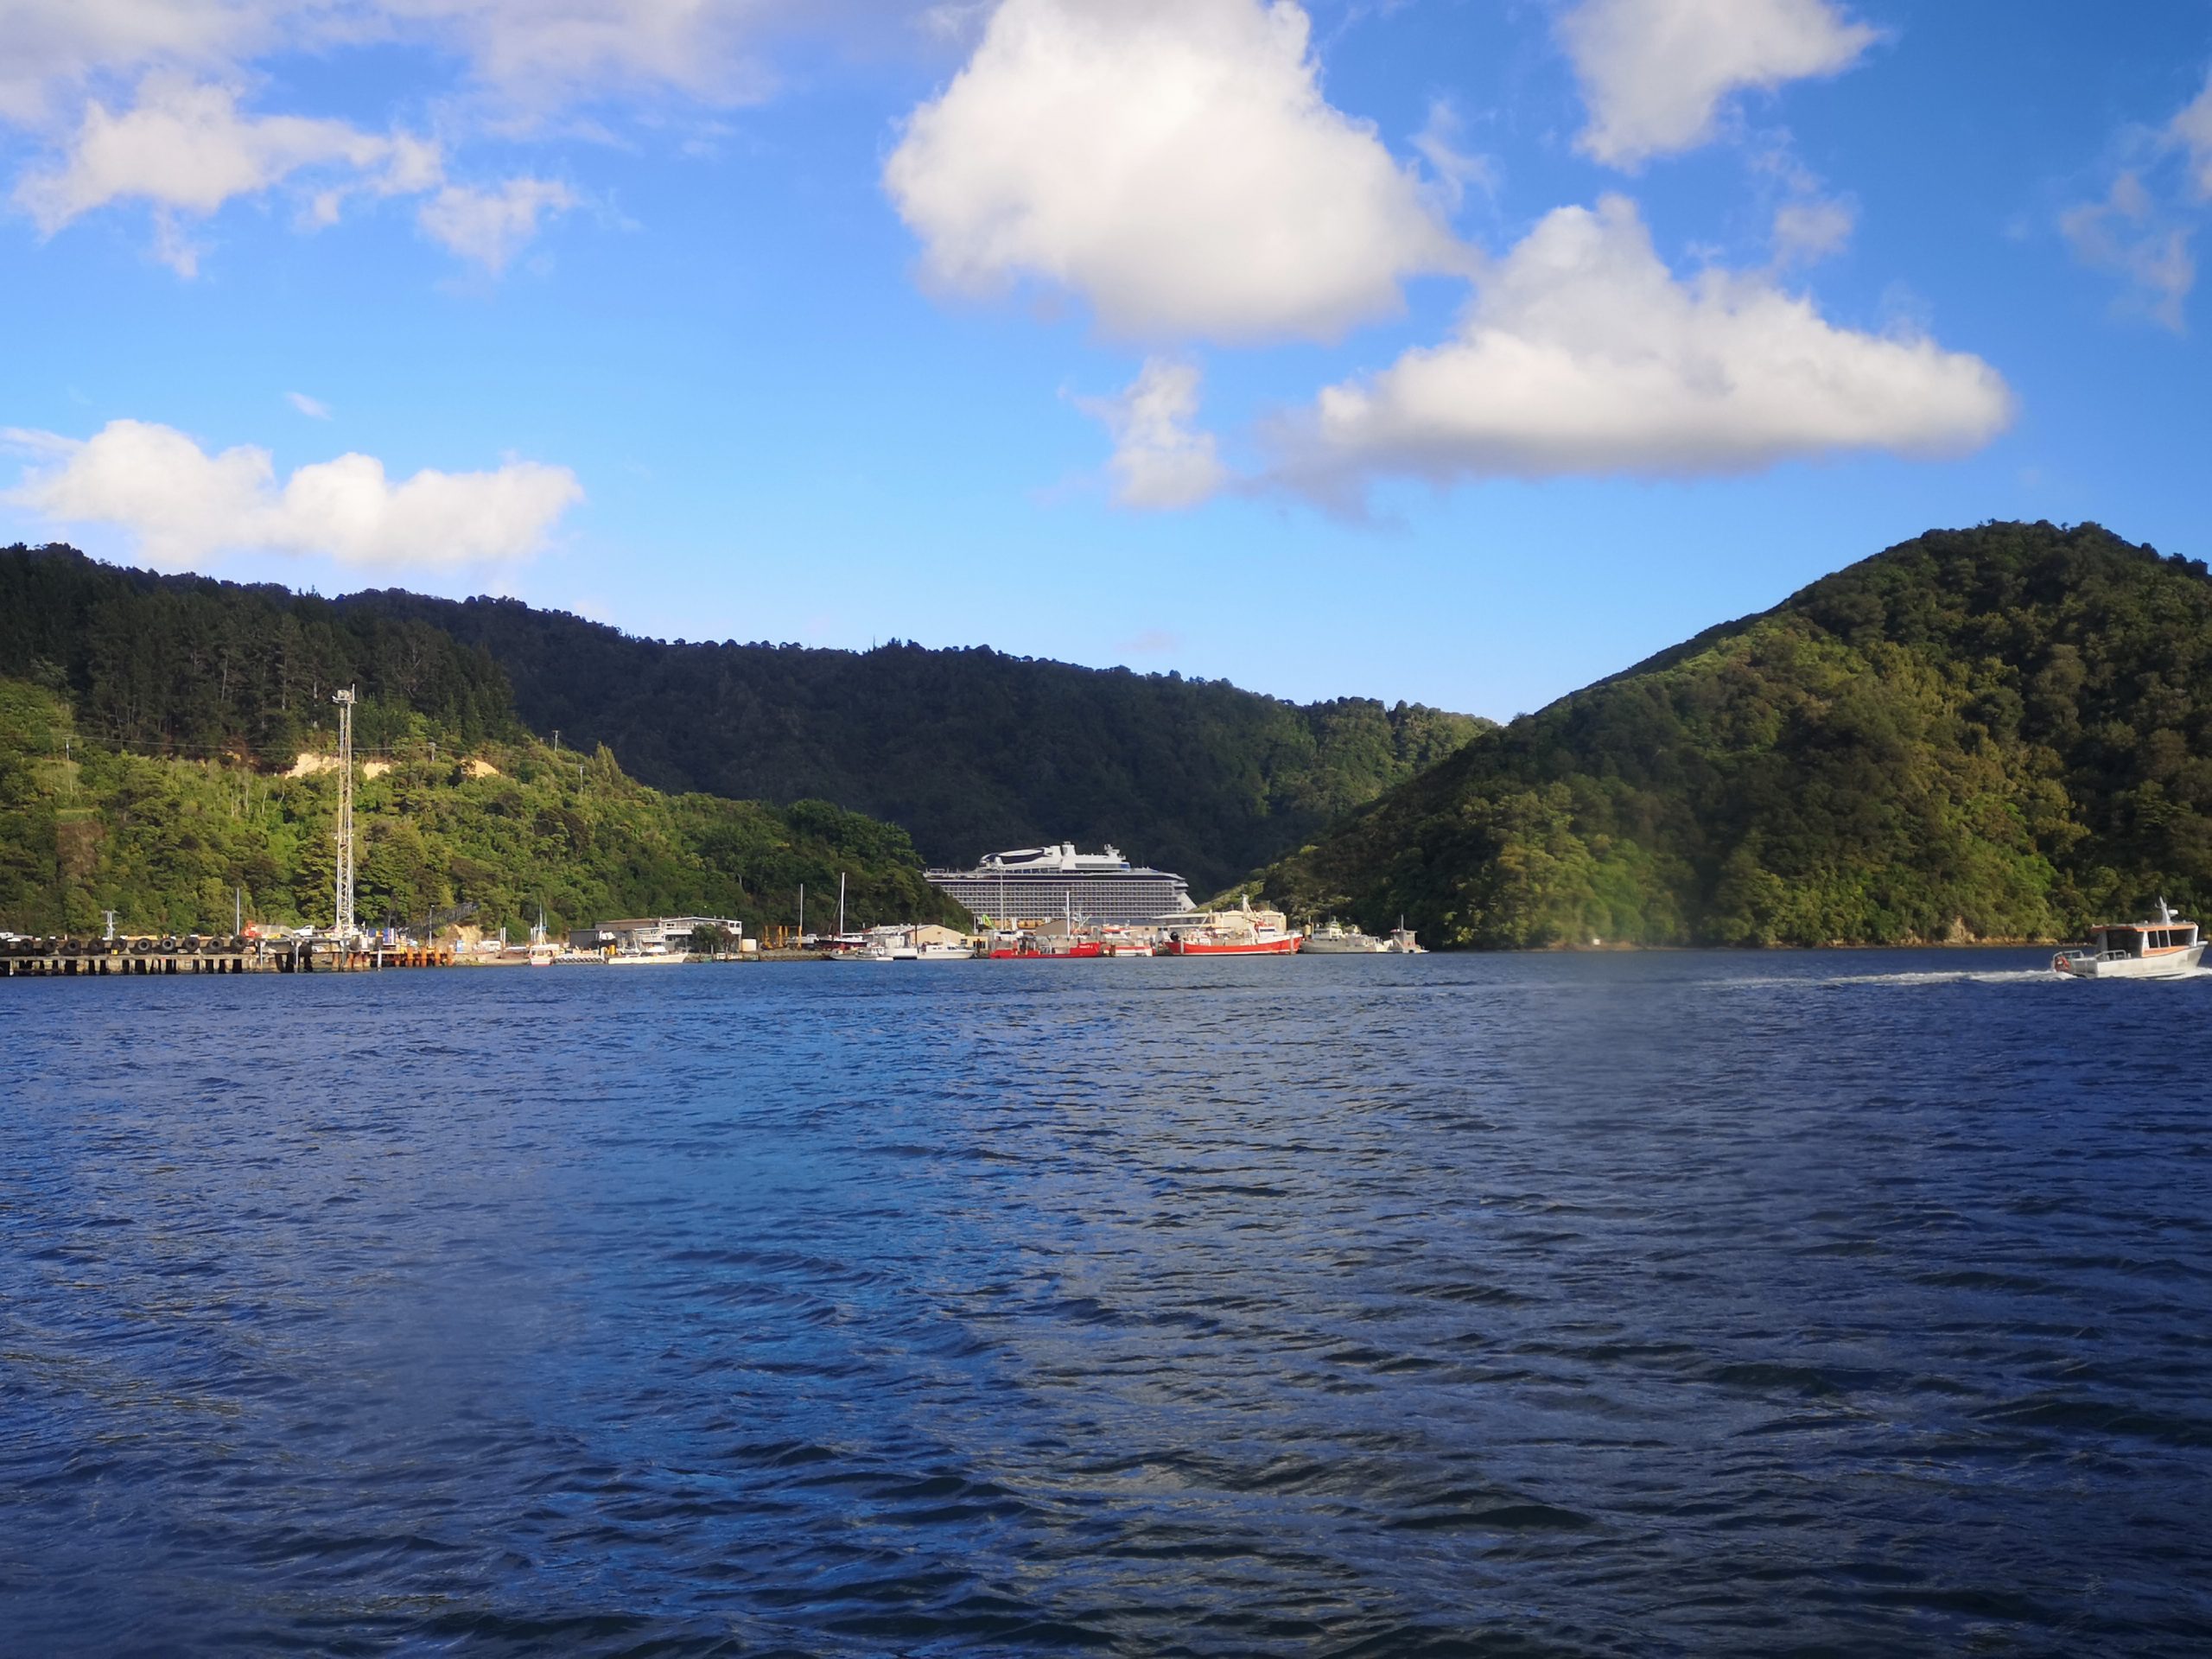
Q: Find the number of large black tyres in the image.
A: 11